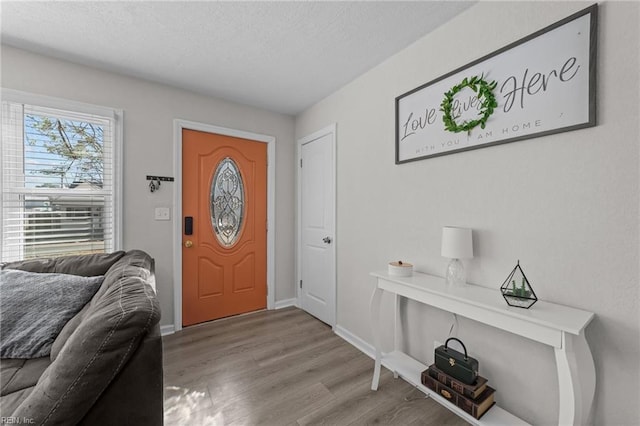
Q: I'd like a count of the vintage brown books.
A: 2